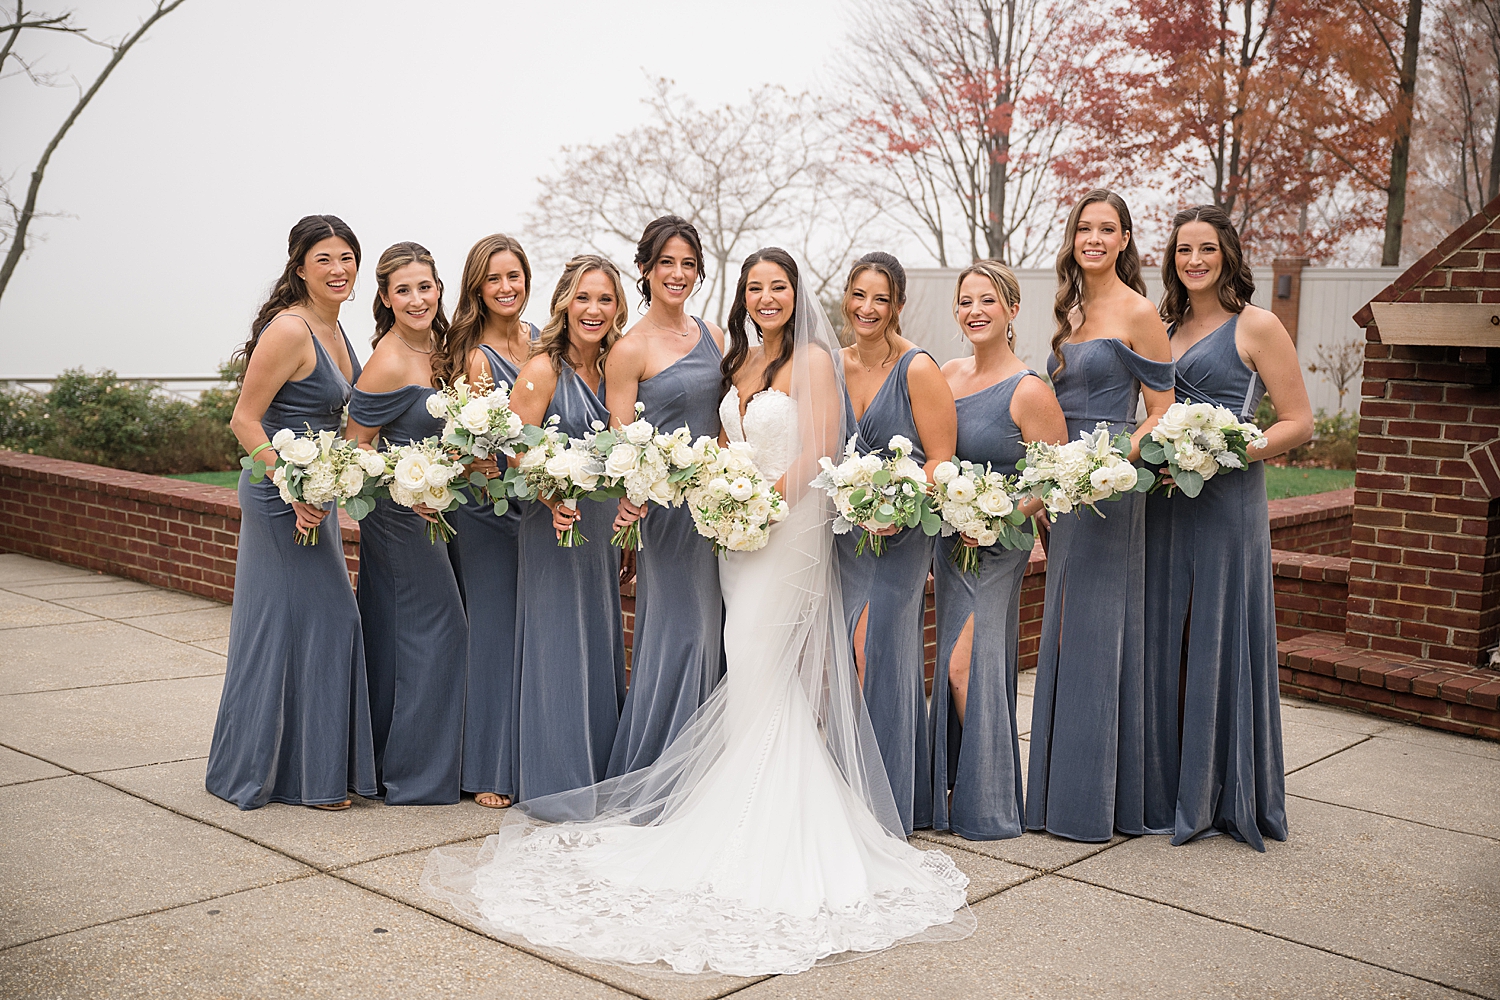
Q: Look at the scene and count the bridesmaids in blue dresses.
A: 9